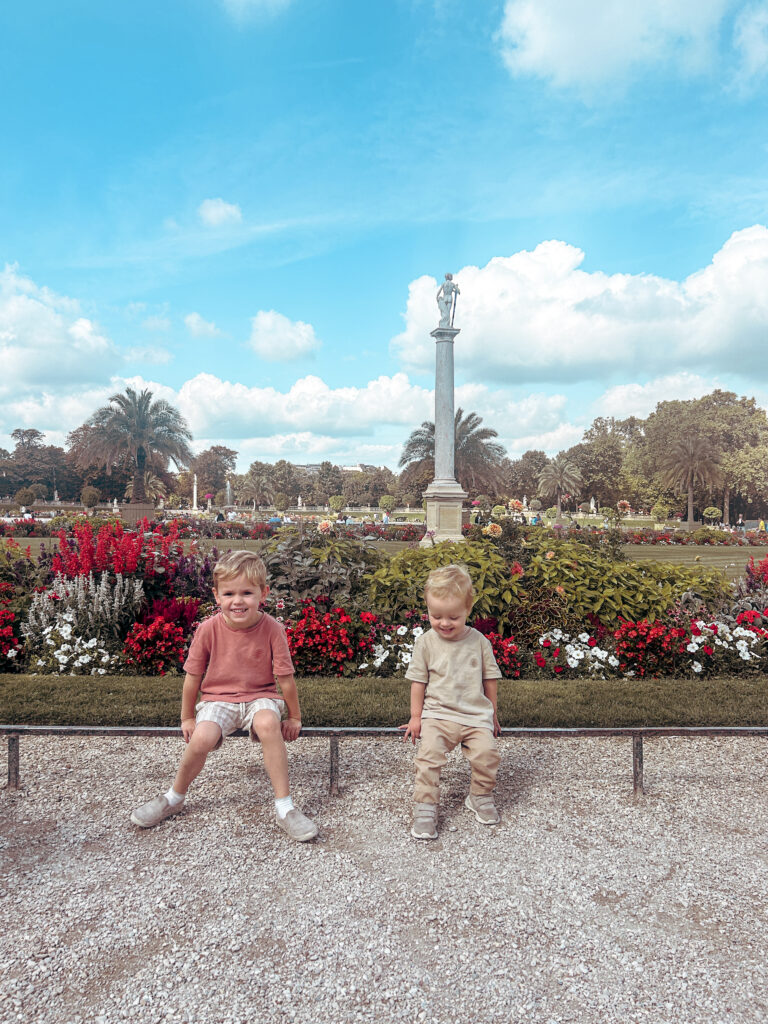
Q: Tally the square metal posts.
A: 3